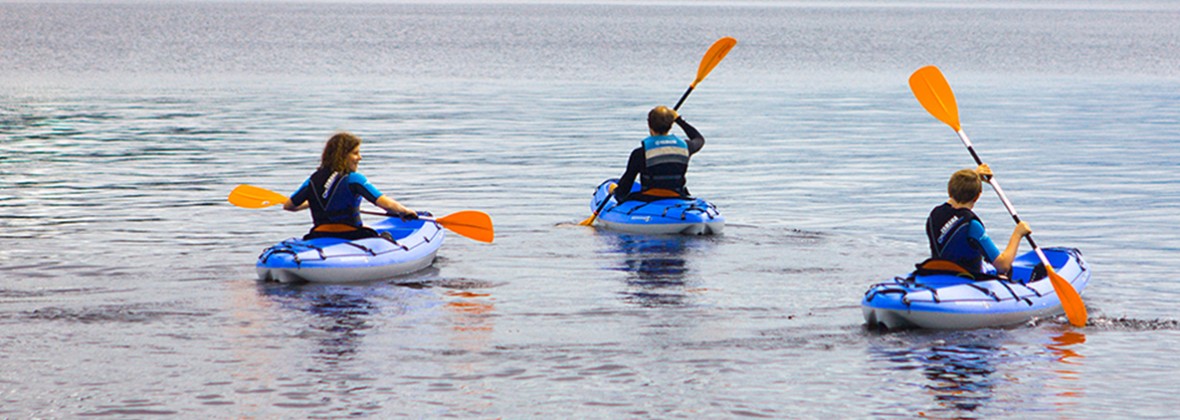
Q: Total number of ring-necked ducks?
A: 0